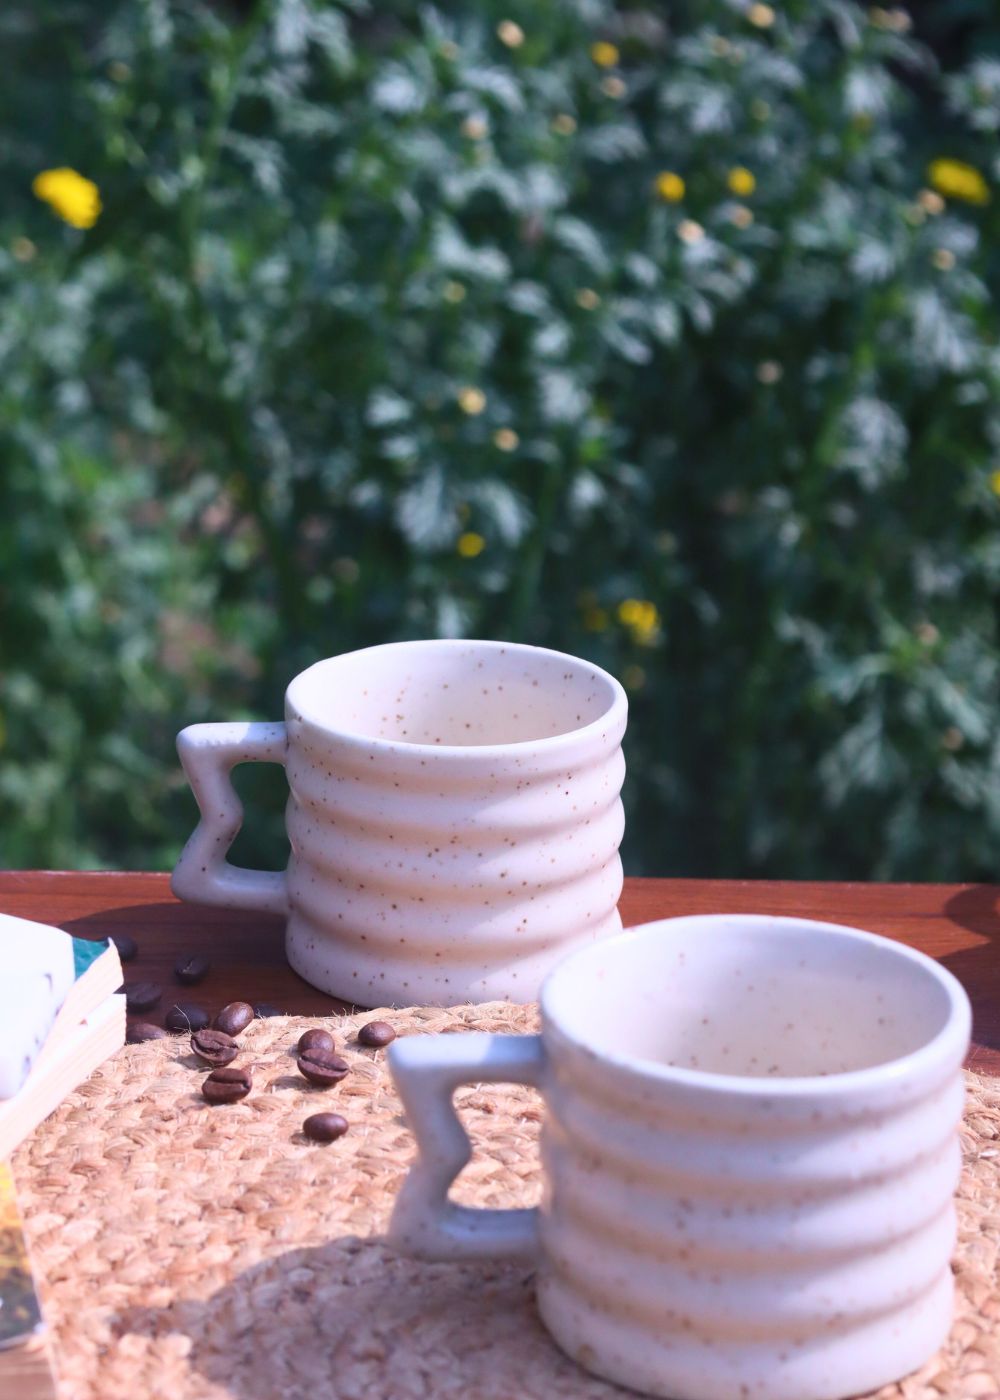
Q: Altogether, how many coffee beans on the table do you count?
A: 13